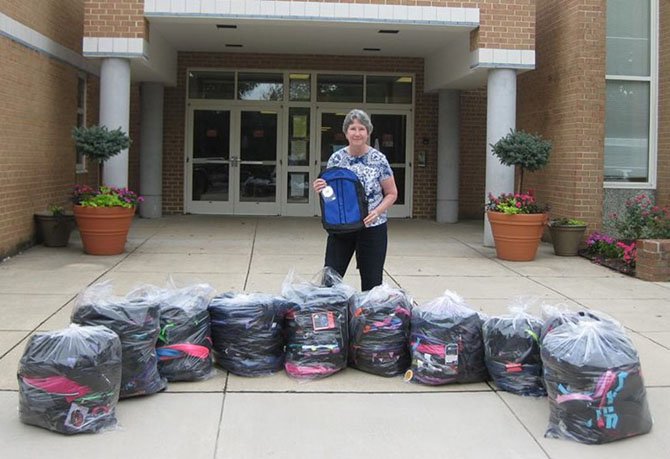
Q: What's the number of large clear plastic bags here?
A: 10